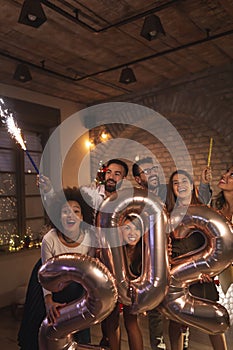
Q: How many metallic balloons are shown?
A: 3